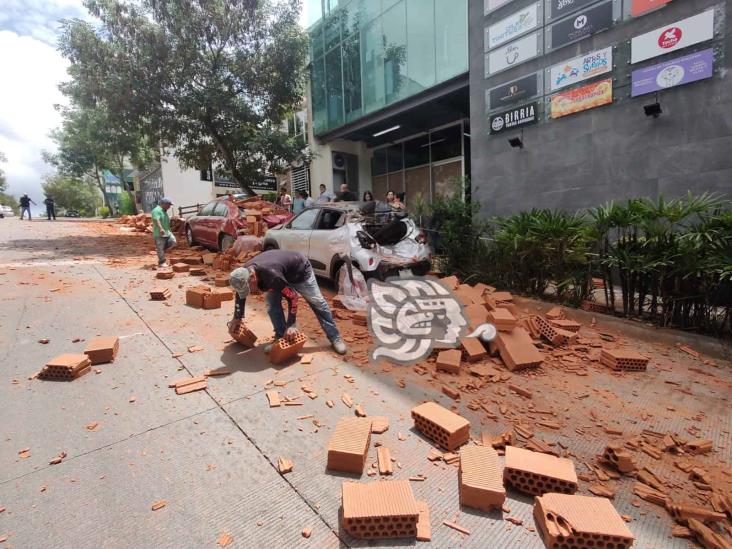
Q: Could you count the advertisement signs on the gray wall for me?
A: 12